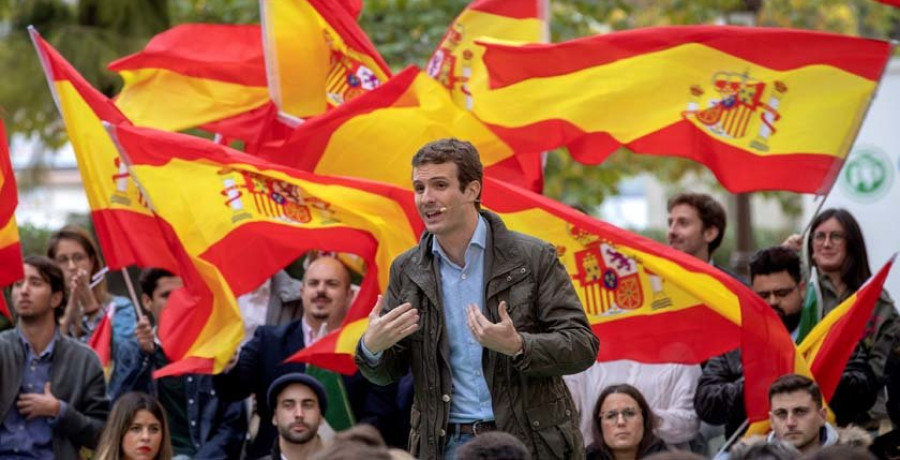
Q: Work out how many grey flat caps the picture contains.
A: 1